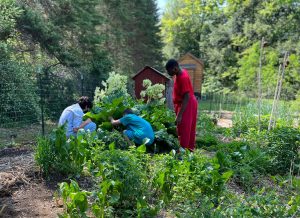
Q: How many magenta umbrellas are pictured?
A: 0